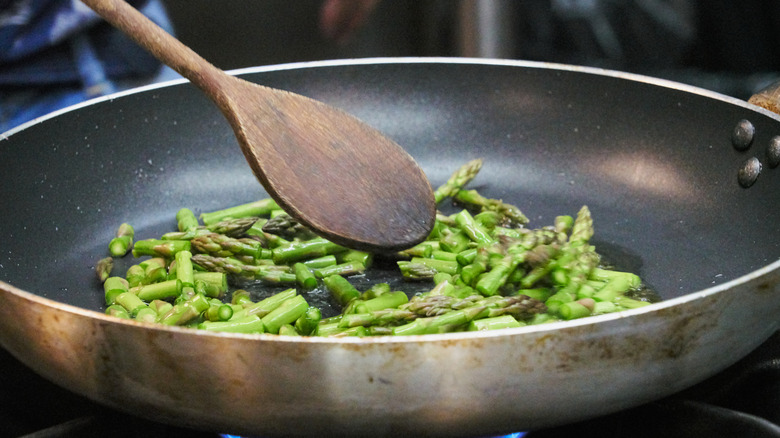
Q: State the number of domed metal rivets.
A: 3